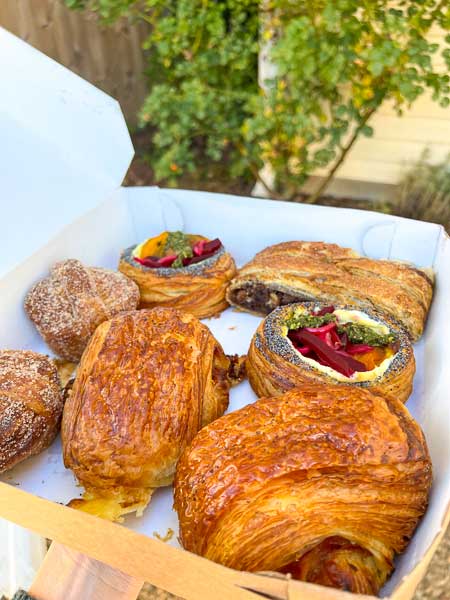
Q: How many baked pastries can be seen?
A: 7